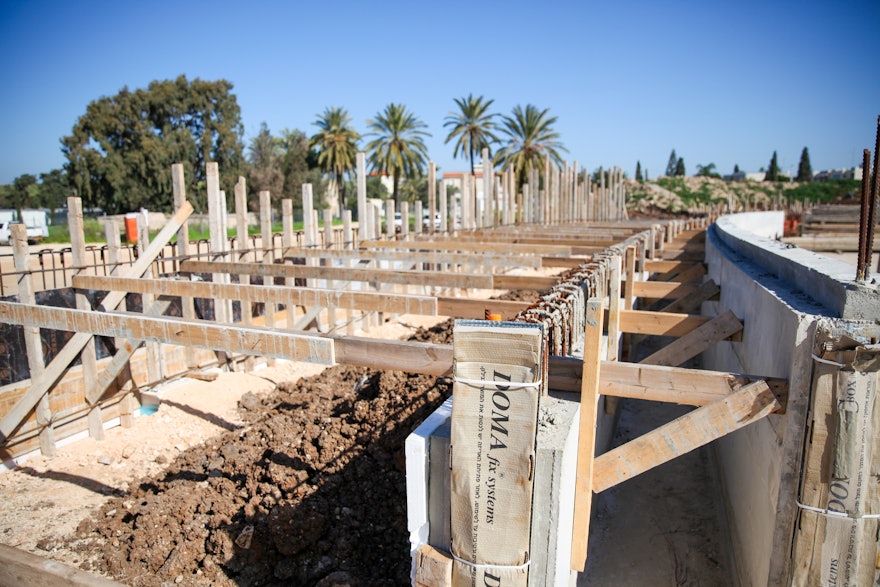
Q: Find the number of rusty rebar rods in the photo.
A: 2